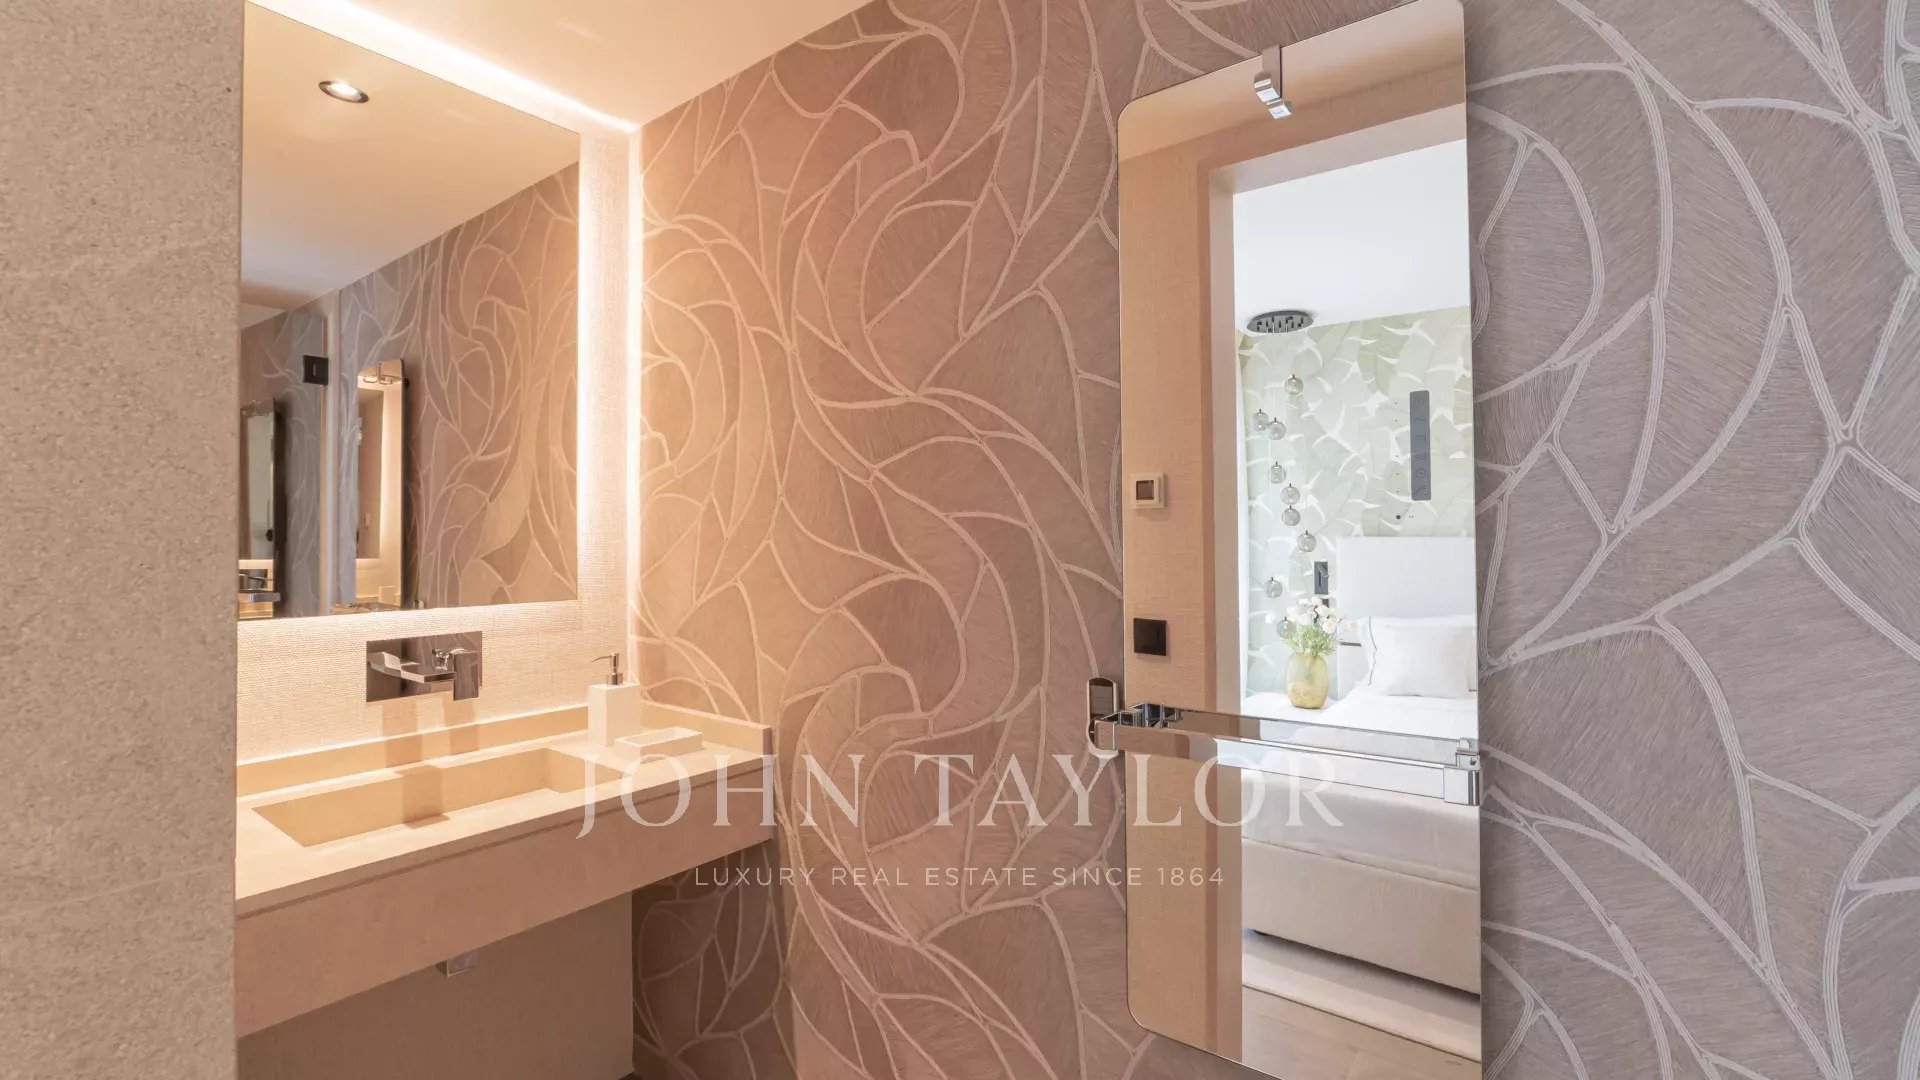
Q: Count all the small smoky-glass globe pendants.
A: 9